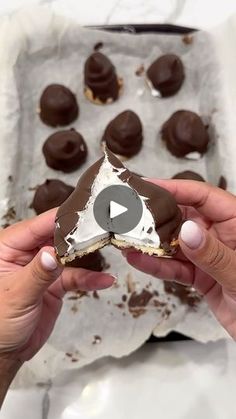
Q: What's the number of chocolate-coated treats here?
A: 10